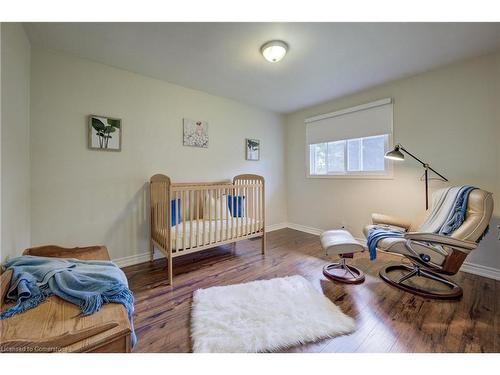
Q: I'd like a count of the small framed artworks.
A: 3